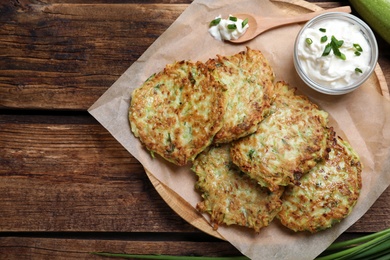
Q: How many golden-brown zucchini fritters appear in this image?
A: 5